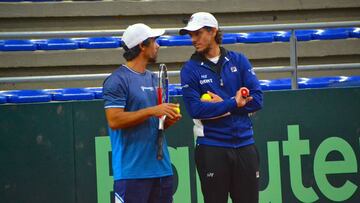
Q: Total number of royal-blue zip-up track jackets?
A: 1